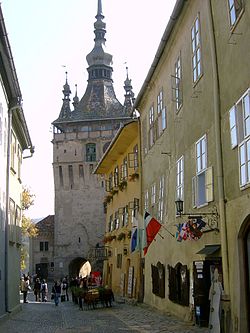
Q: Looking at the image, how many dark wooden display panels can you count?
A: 2